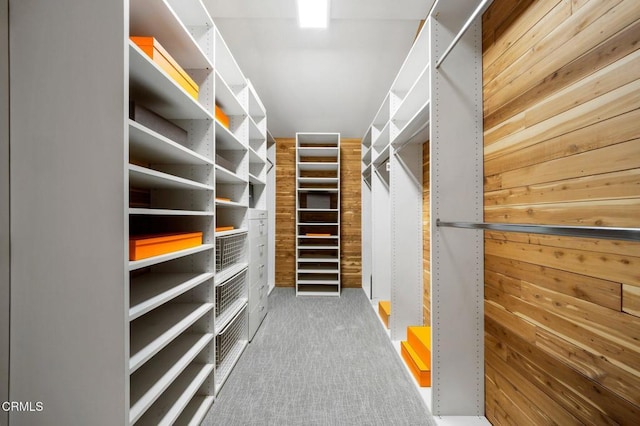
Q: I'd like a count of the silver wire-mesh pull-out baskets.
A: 3